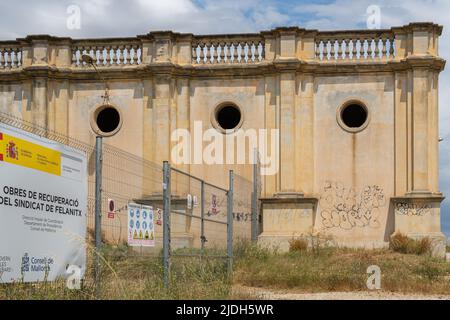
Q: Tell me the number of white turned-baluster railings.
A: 4